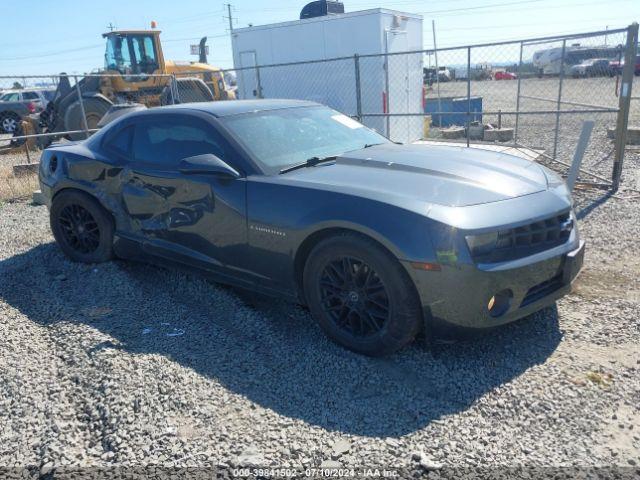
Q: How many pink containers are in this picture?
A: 0